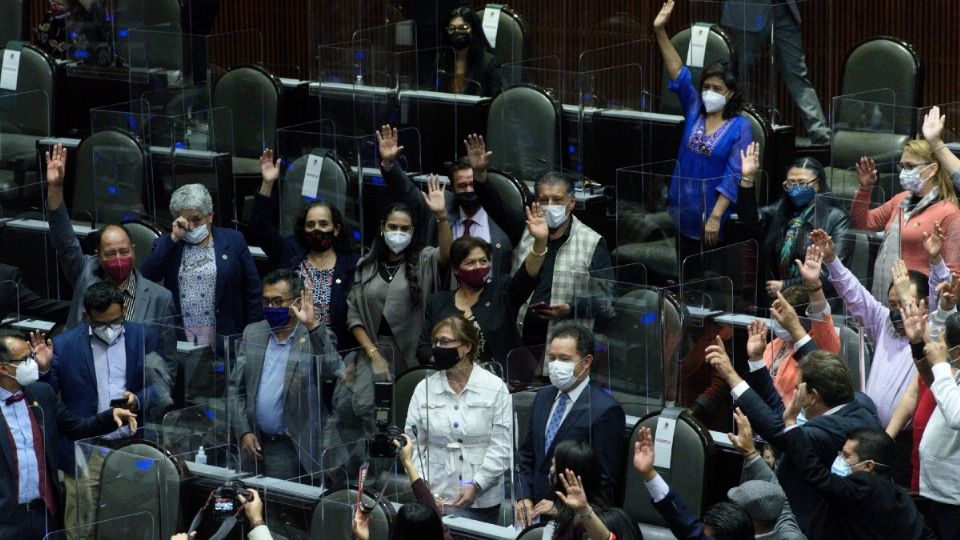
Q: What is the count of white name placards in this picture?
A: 5